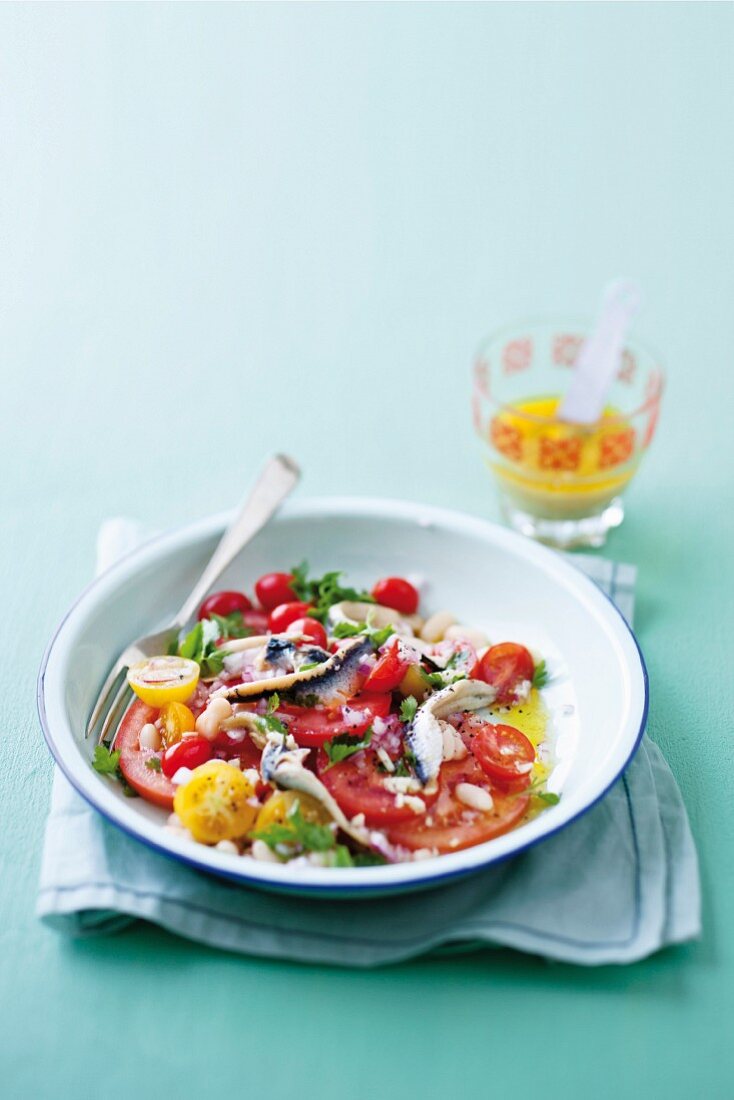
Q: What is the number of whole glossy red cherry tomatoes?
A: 6